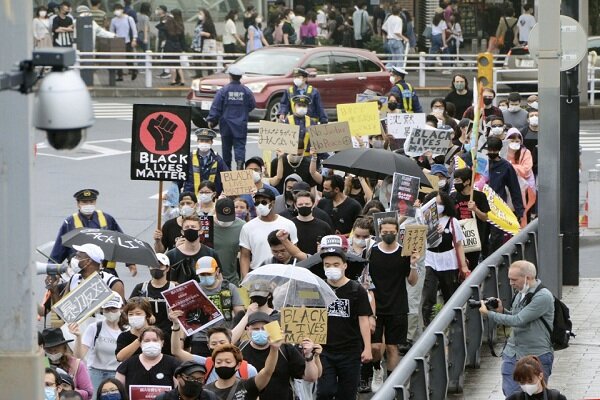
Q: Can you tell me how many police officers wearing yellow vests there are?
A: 5